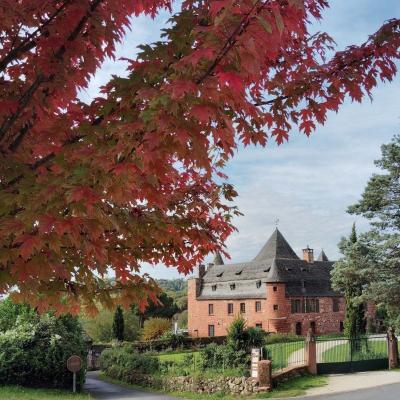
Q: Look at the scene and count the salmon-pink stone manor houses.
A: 1